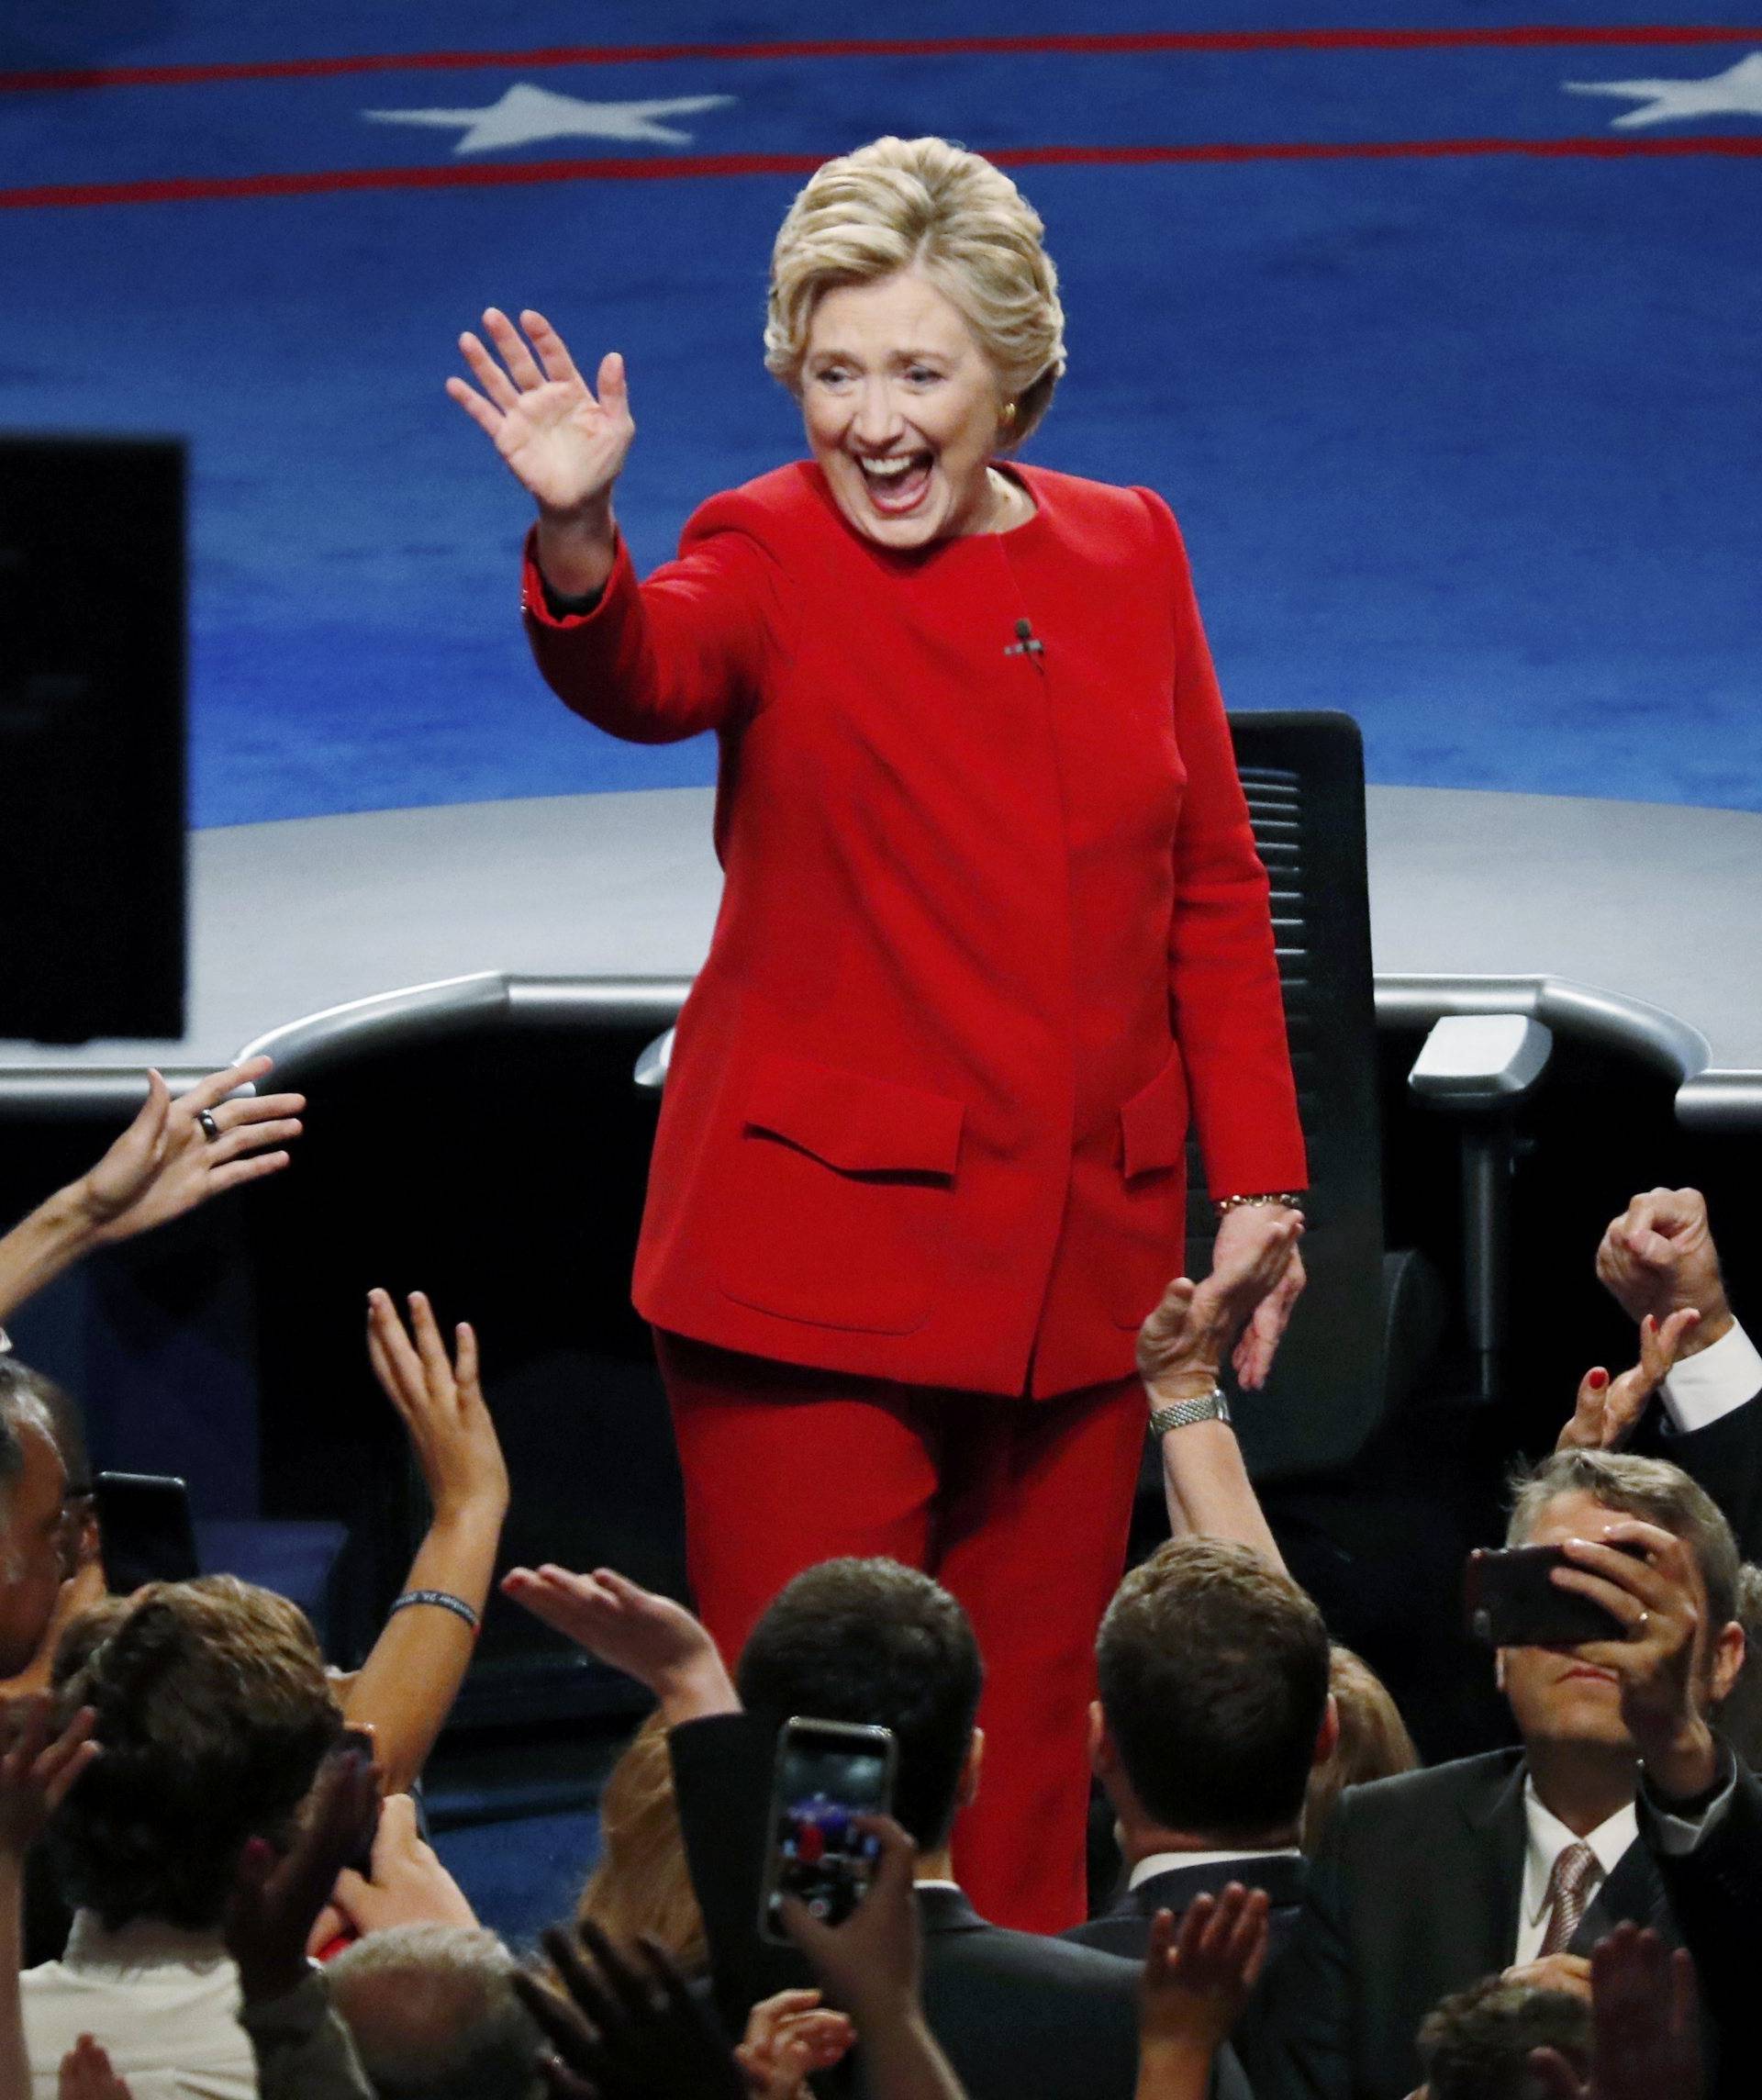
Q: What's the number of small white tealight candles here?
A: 0